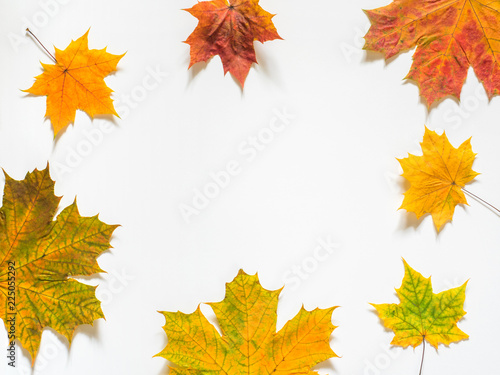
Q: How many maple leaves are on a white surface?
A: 7